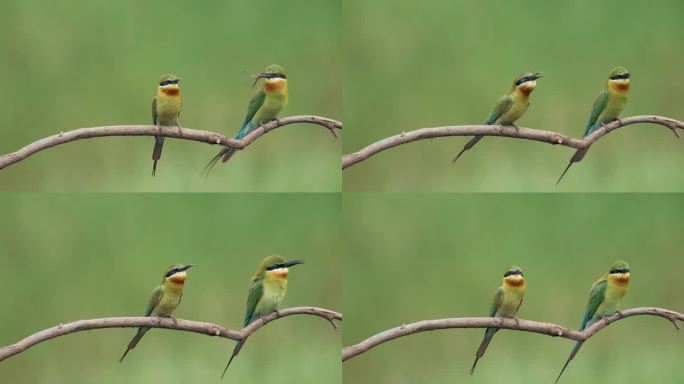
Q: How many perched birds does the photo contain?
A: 8